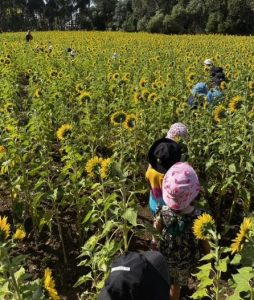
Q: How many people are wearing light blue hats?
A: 2